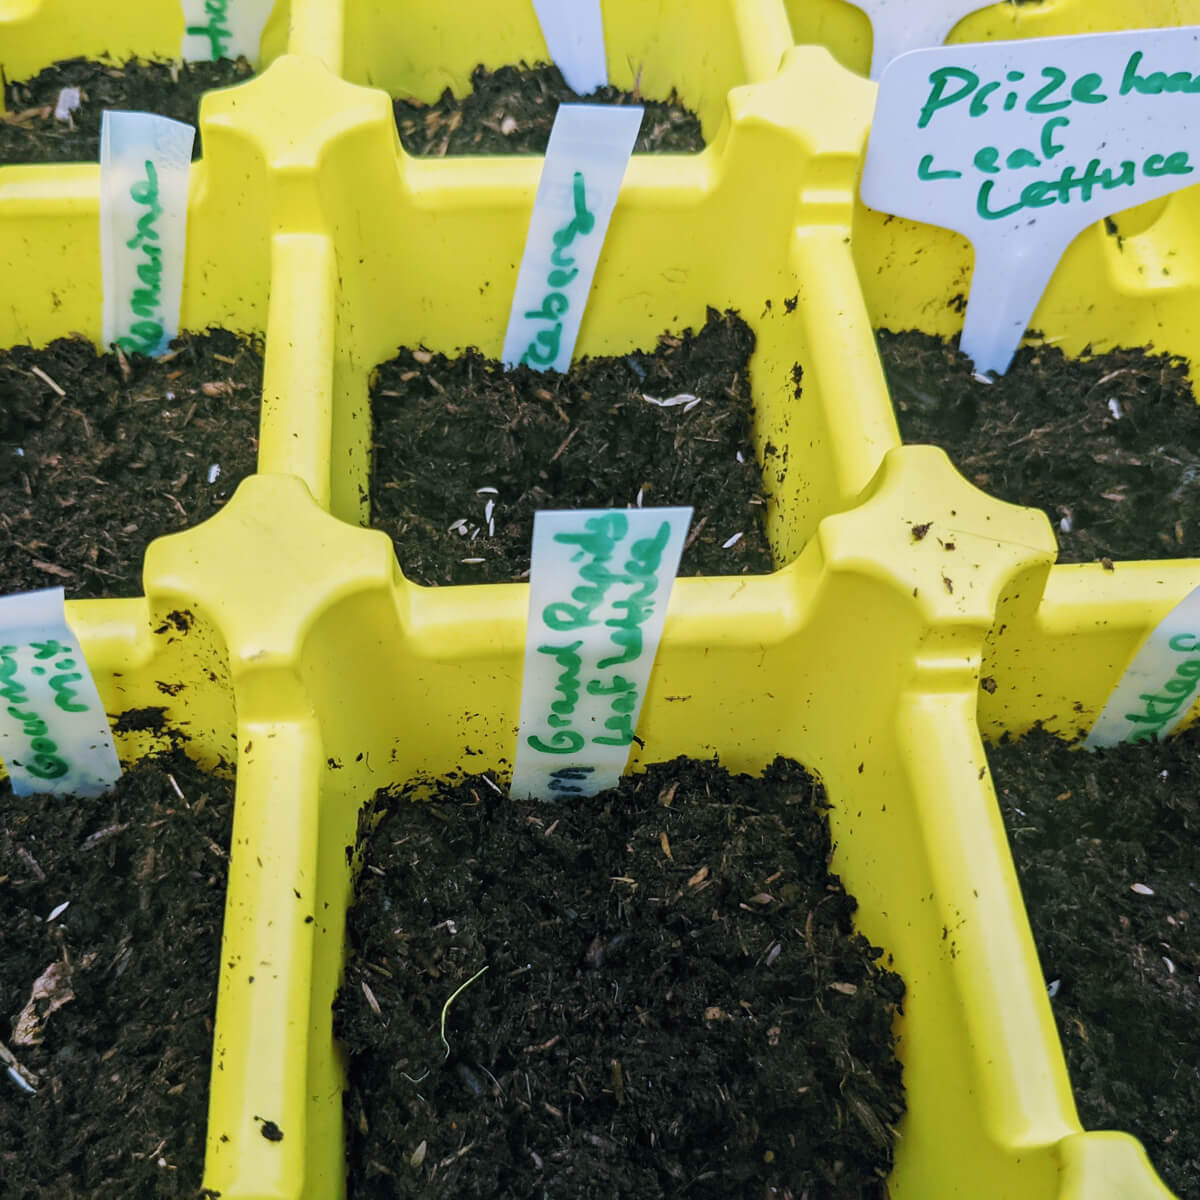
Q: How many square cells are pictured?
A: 9